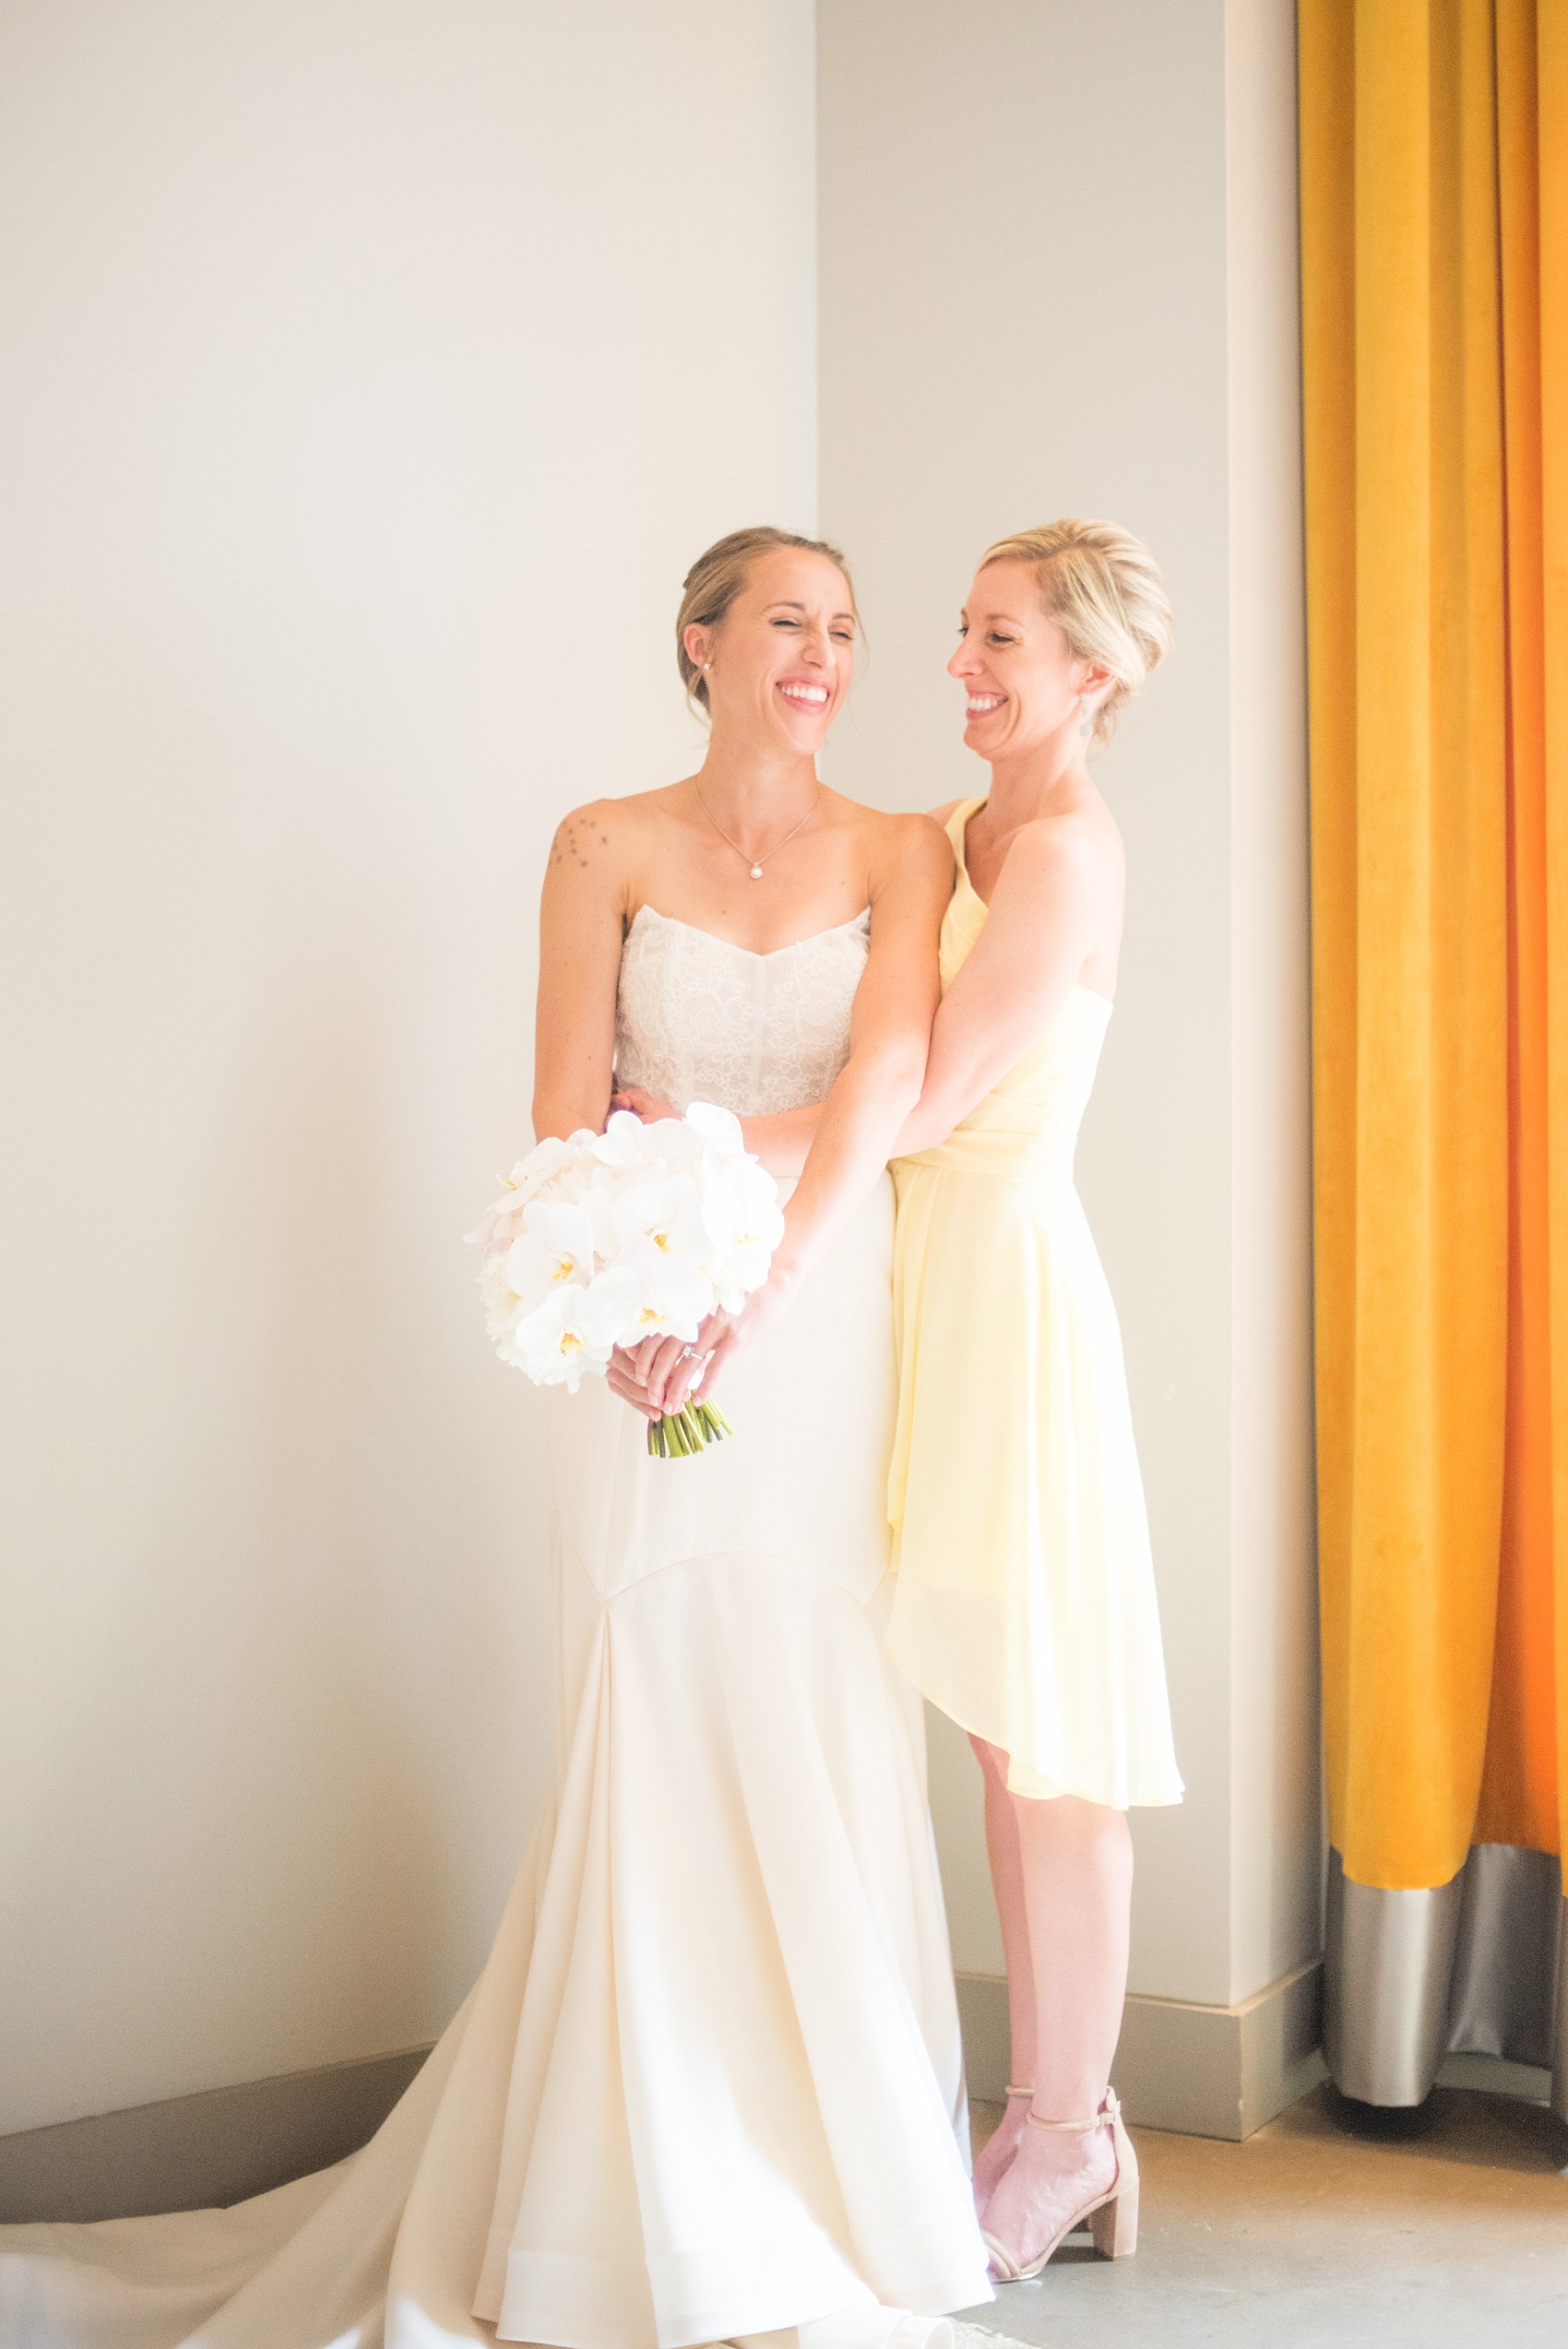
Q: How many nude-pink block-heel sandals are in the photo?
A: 2